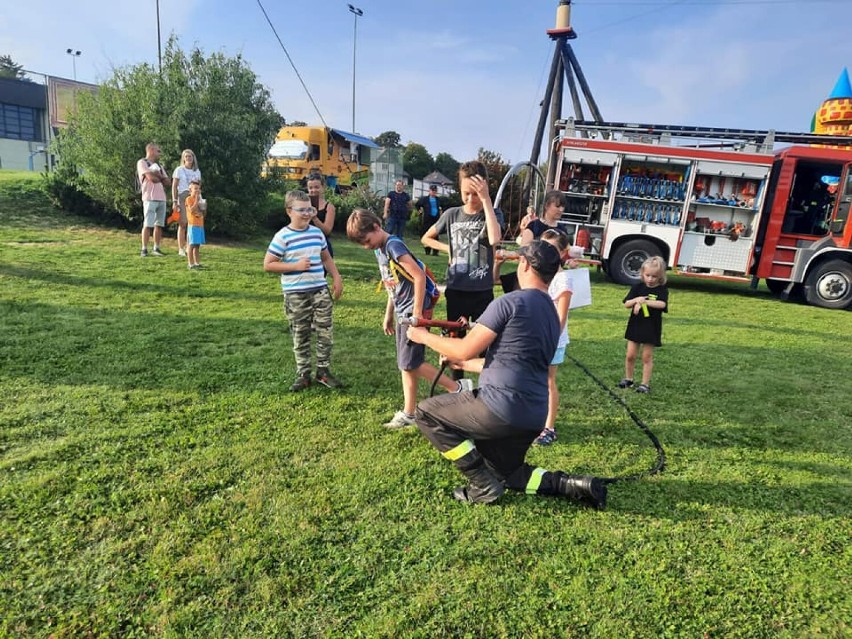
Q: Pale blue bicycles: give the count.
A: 0